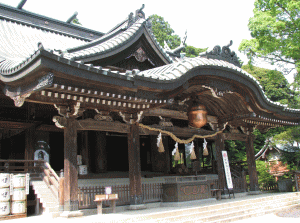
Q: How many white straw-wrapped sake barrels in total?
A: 6